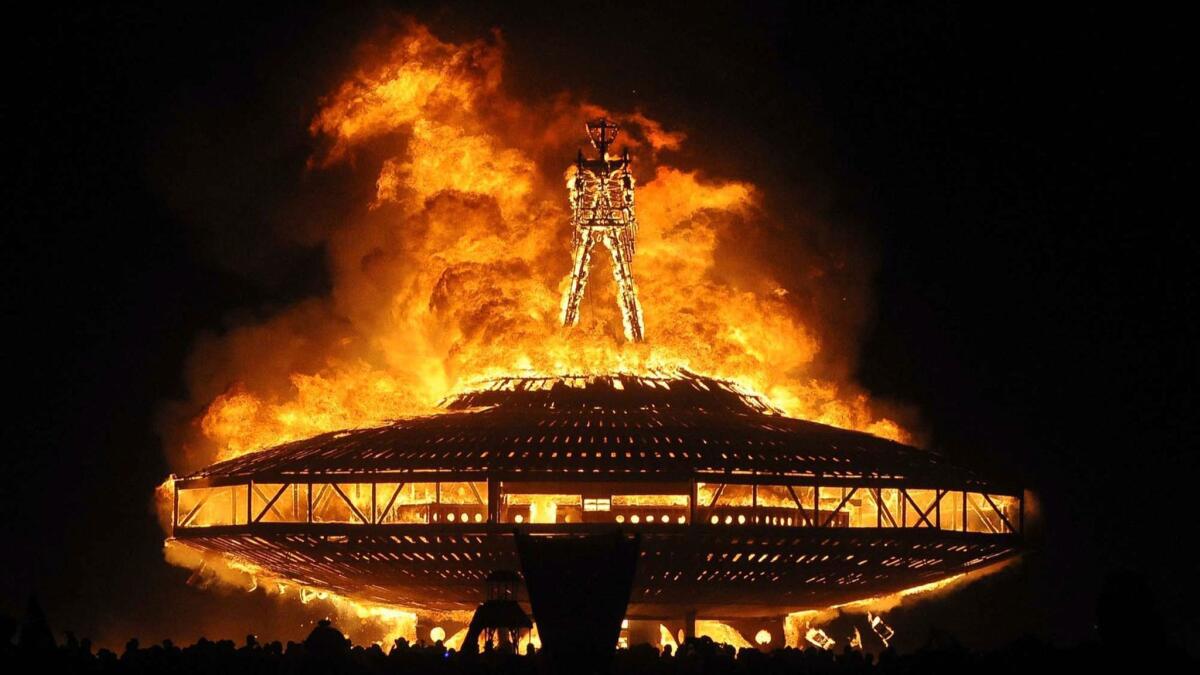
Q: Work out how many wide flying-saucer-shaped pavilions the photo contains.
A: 1